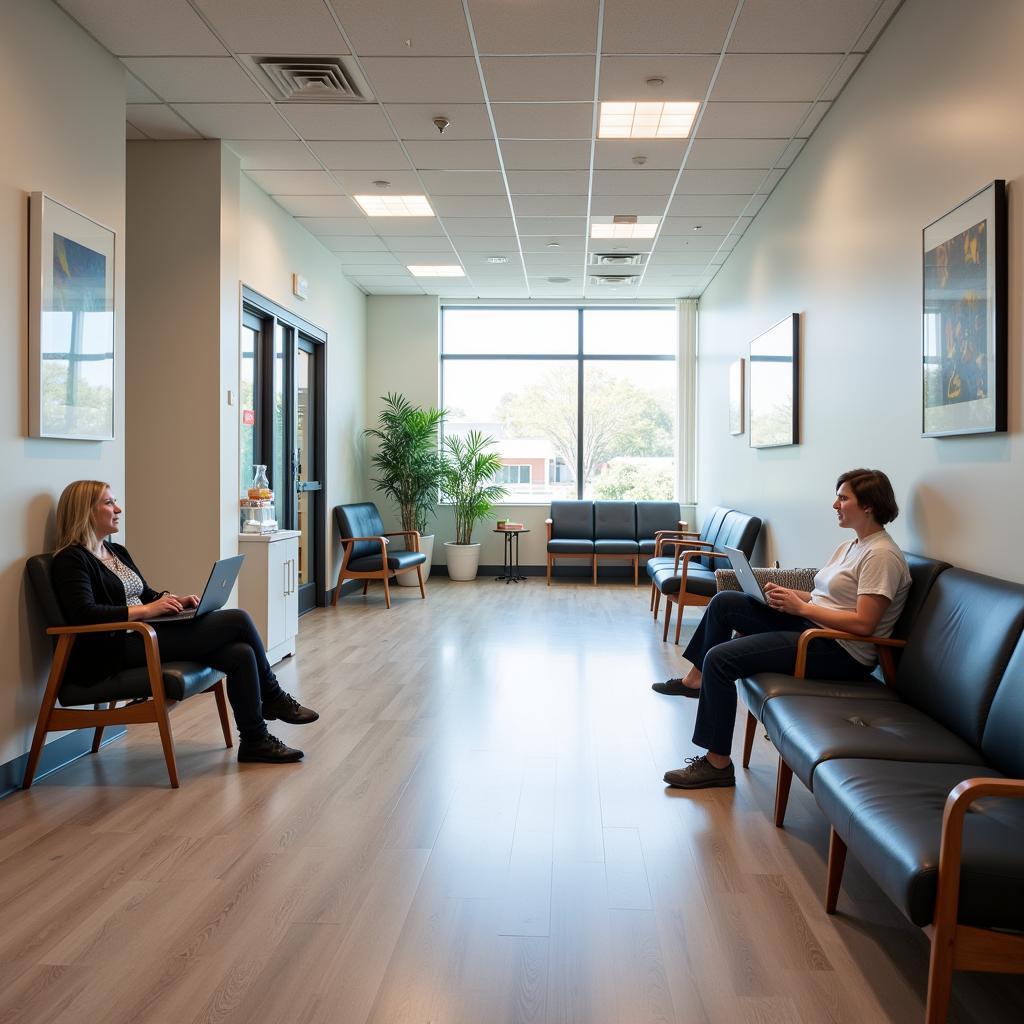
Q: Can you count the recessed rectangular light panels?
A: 4